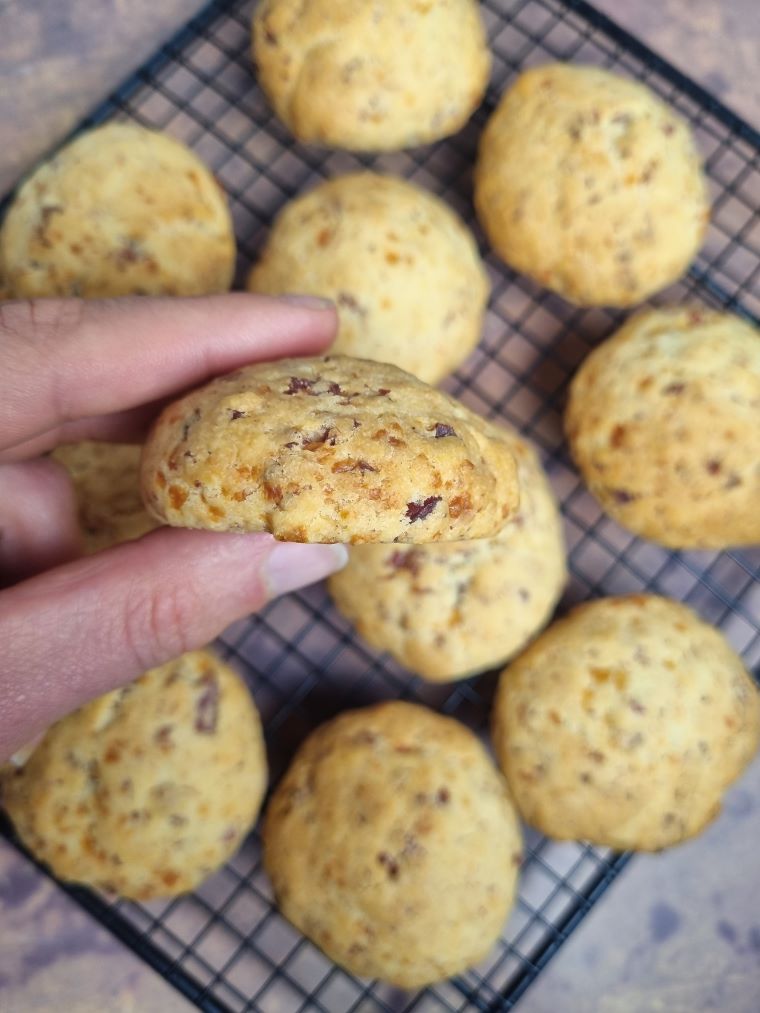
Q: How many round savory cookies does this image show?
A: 11